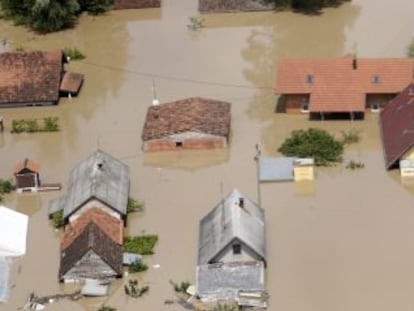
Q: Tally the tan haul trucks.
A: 0